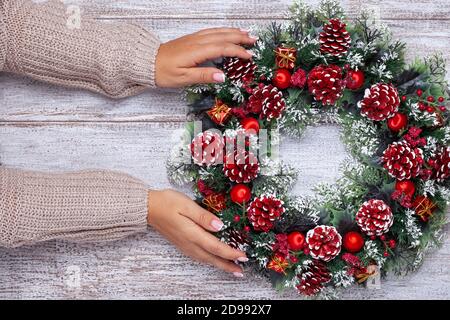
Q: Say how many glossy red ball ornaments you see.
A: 8